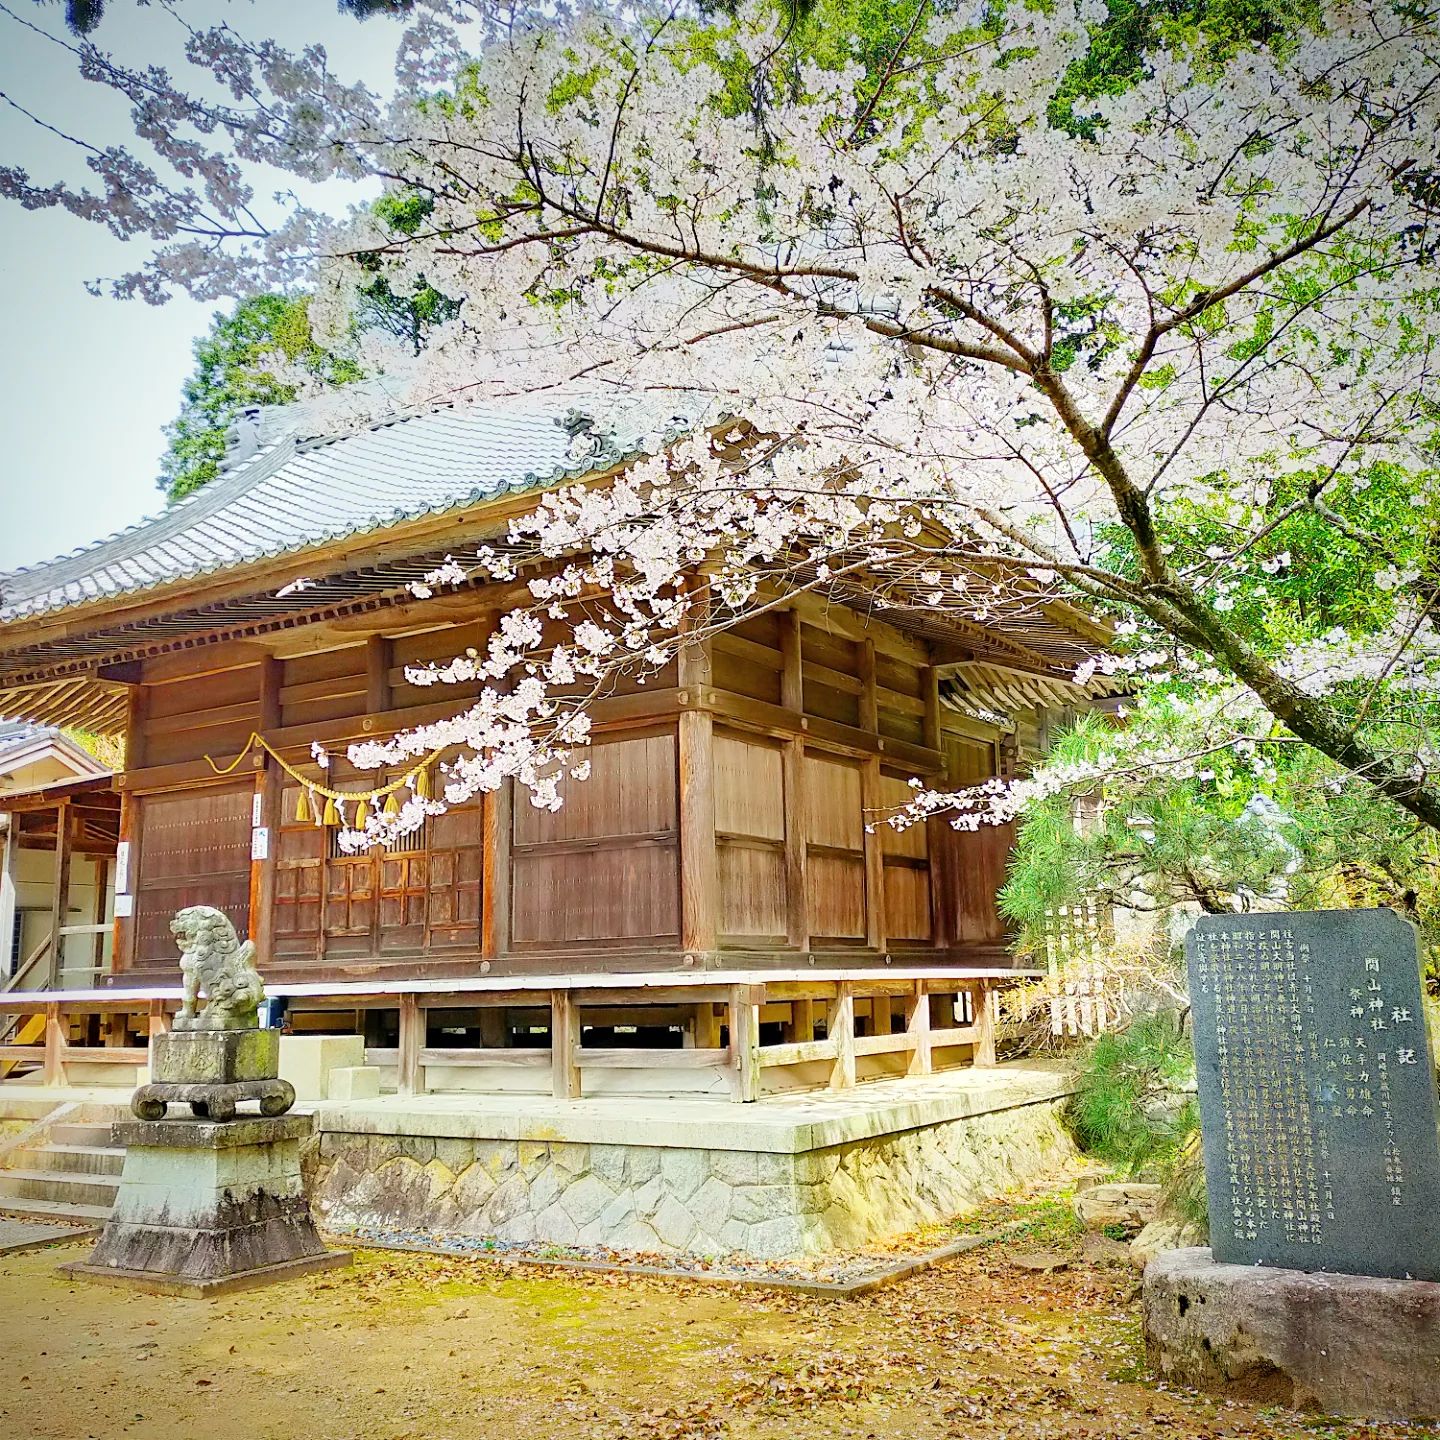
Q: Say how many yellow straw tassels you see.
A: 5